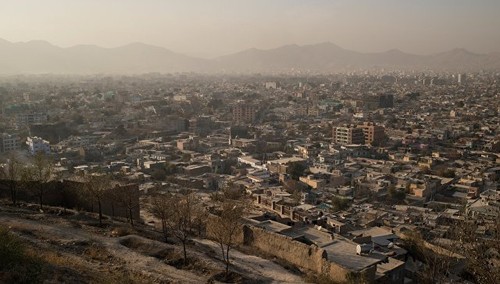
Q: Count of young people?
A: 0